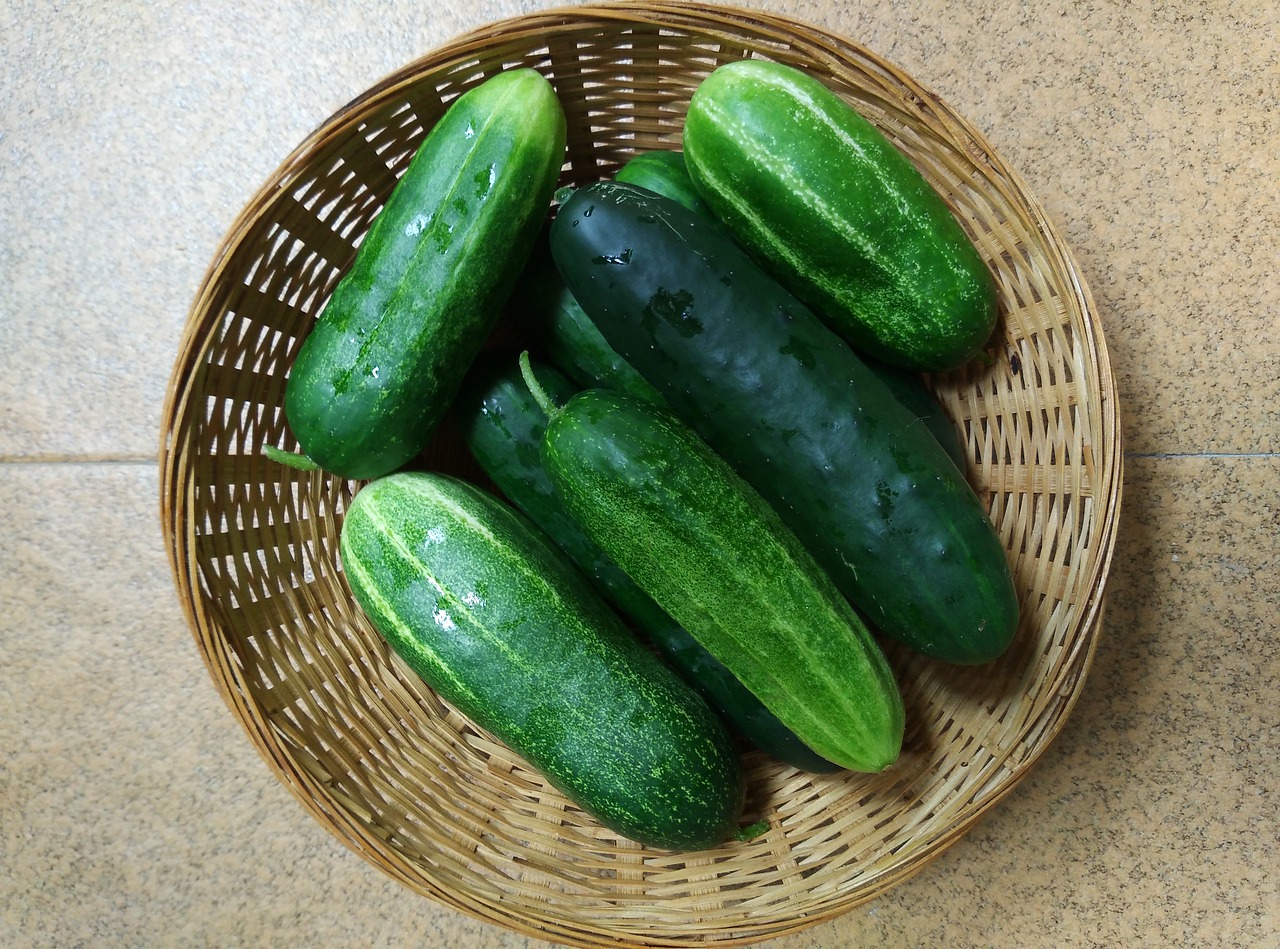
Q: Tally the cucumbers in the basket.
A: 8